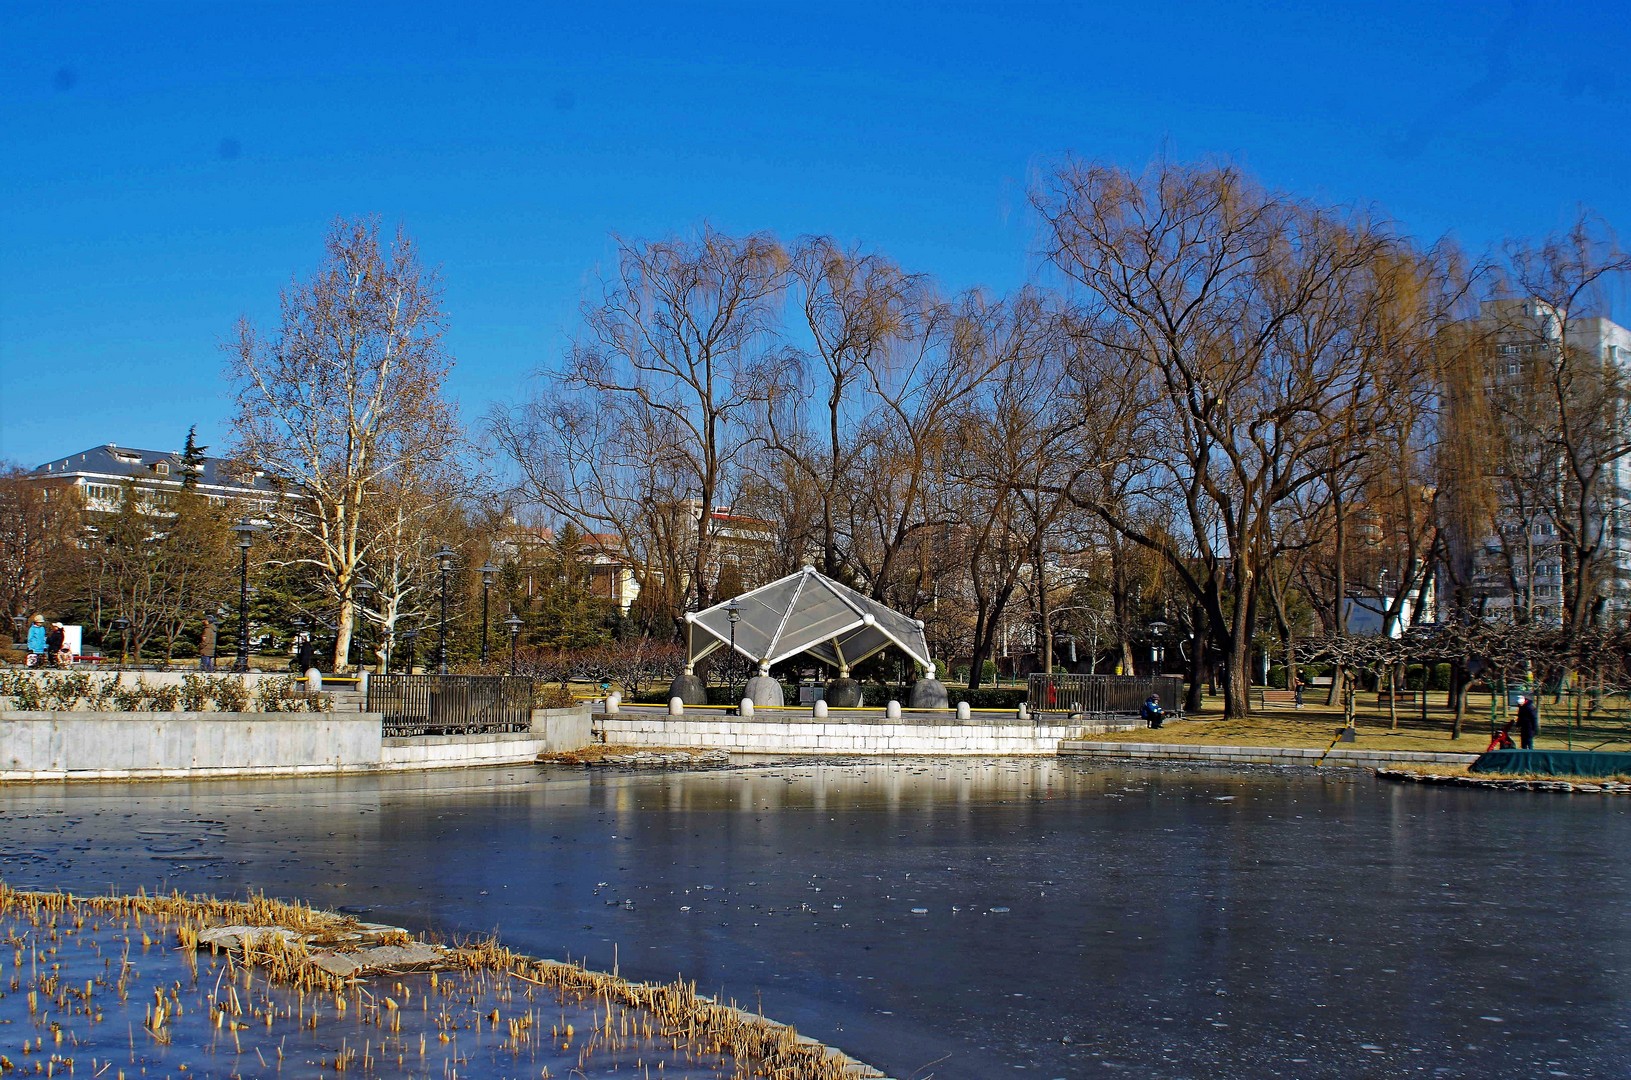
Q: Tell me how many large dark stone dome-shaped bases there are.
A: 4